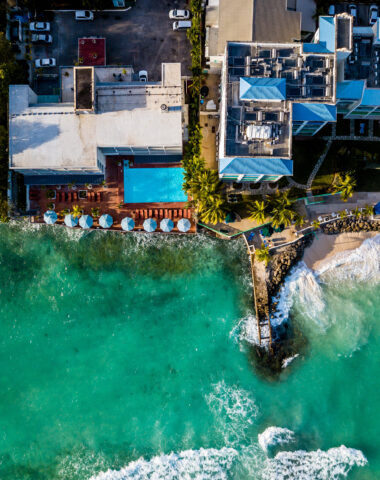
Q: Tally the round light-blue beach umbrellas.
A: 8